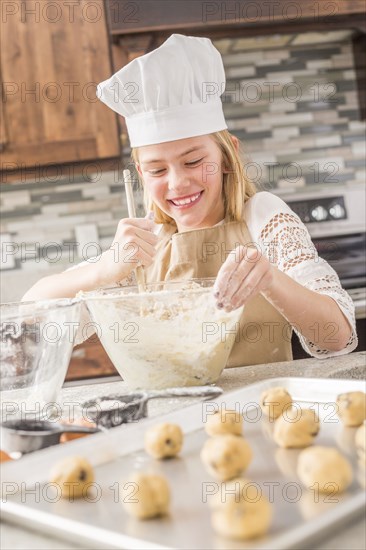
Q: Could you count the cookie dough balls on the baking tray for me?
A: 11